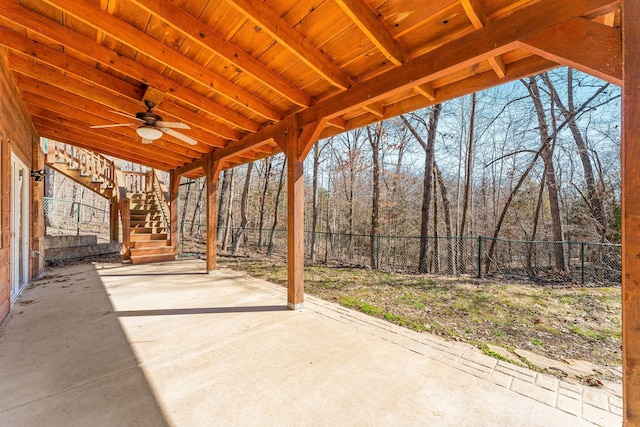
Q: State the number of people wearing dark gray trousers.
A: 0